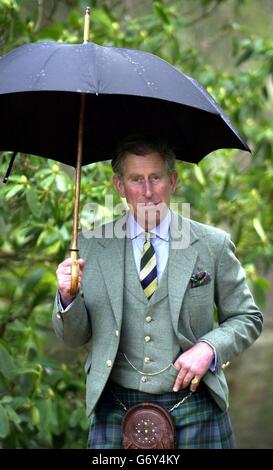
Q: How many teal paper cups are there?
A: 0